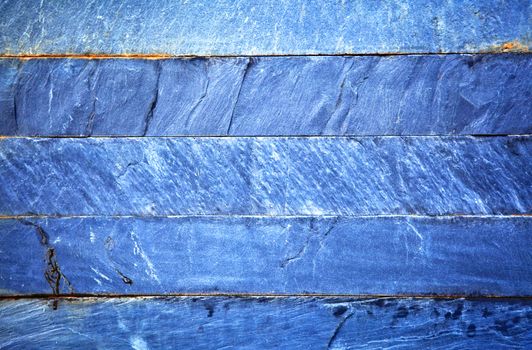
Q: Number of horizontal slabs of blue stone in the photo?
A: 5